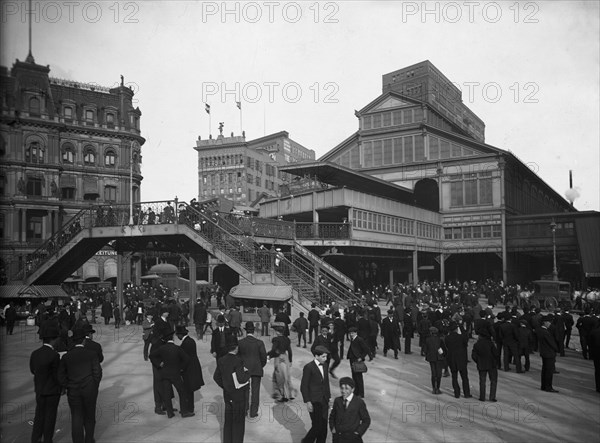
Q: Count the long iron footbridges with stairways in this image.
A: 1